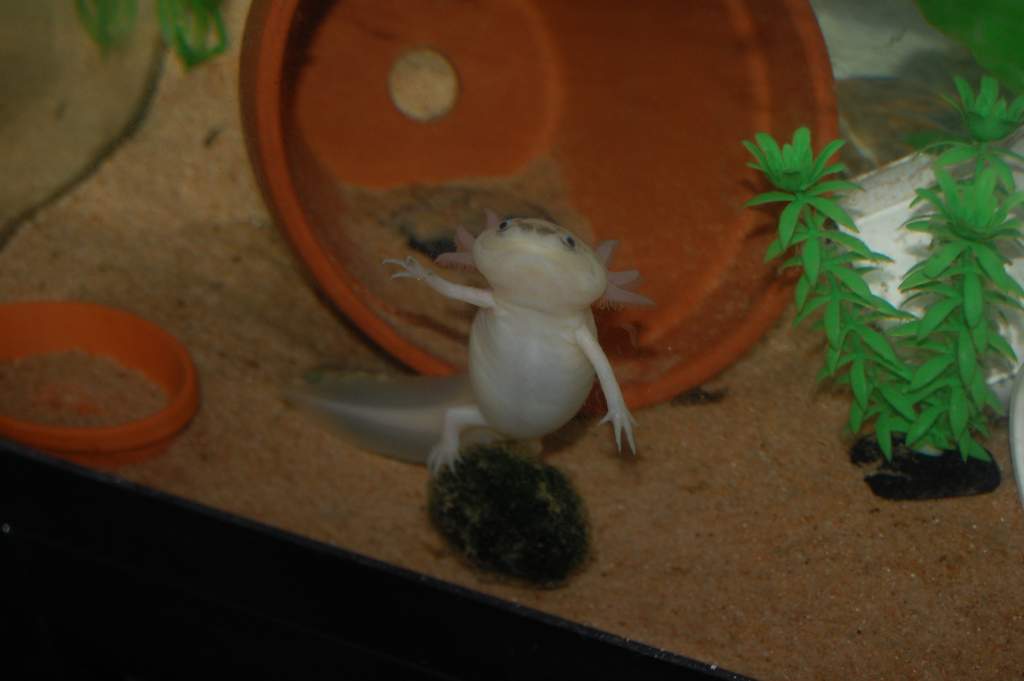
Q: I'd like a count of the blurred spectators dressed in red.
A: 0